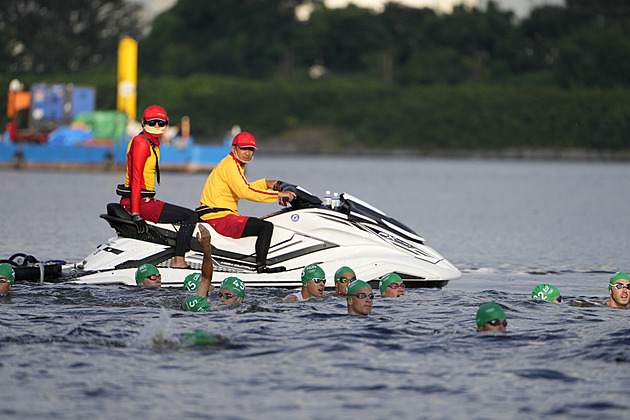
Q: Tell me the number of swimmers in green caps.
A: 13